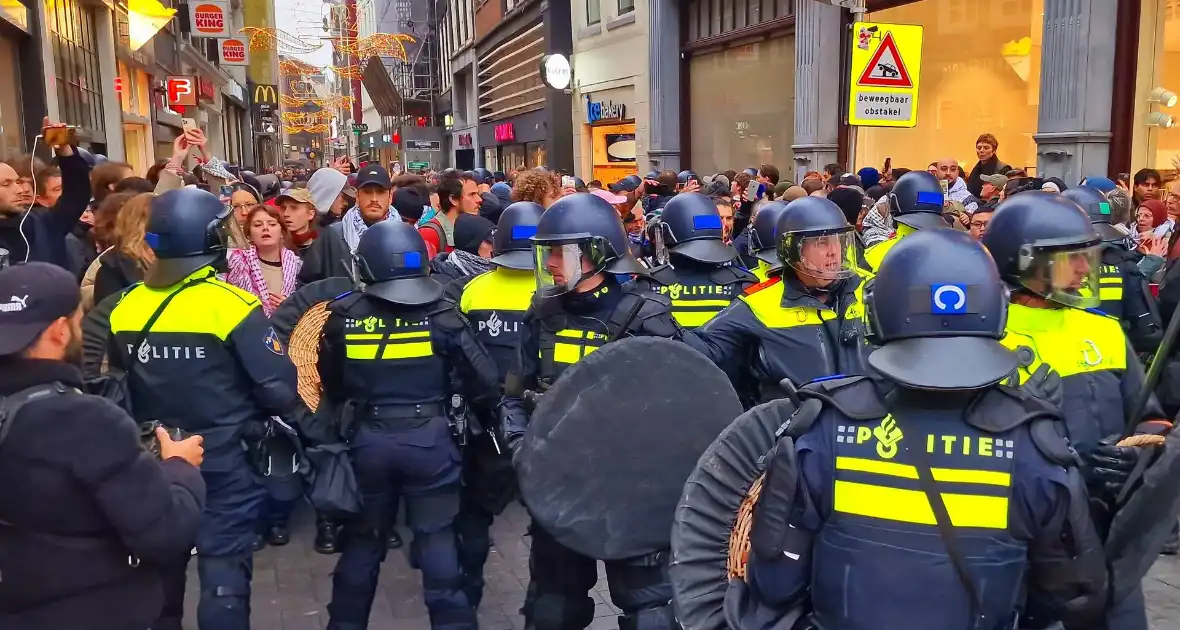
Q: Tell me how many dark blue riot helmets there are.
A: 11